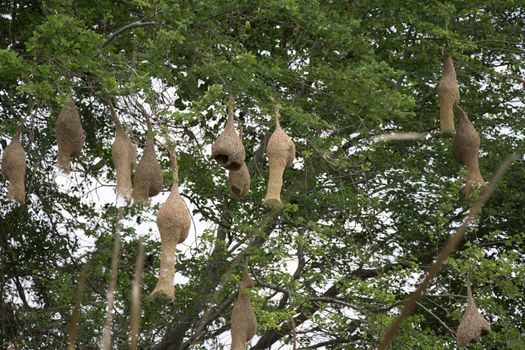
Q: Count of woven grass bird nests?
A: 12